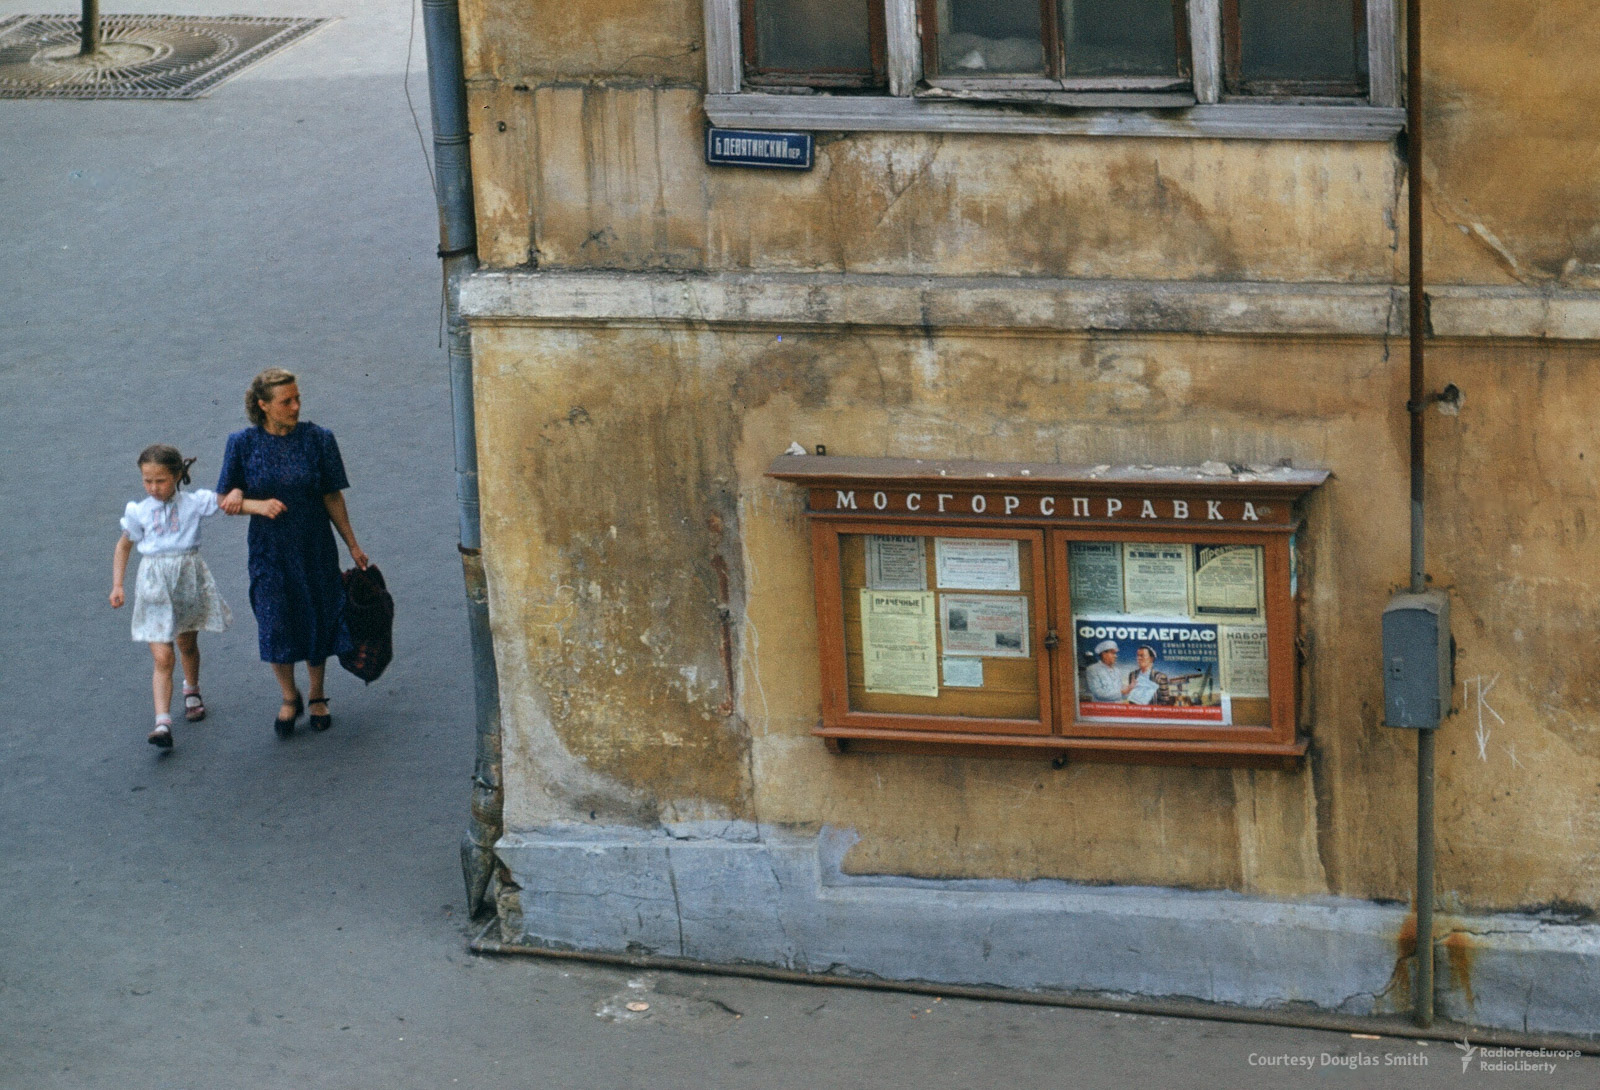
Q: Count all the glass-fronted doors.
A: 2